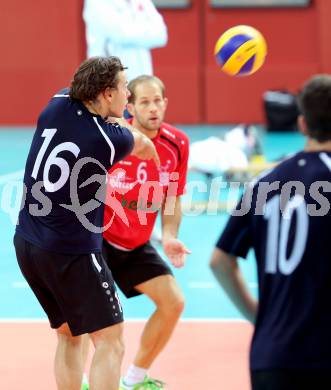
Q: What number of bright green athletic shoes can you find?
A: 2